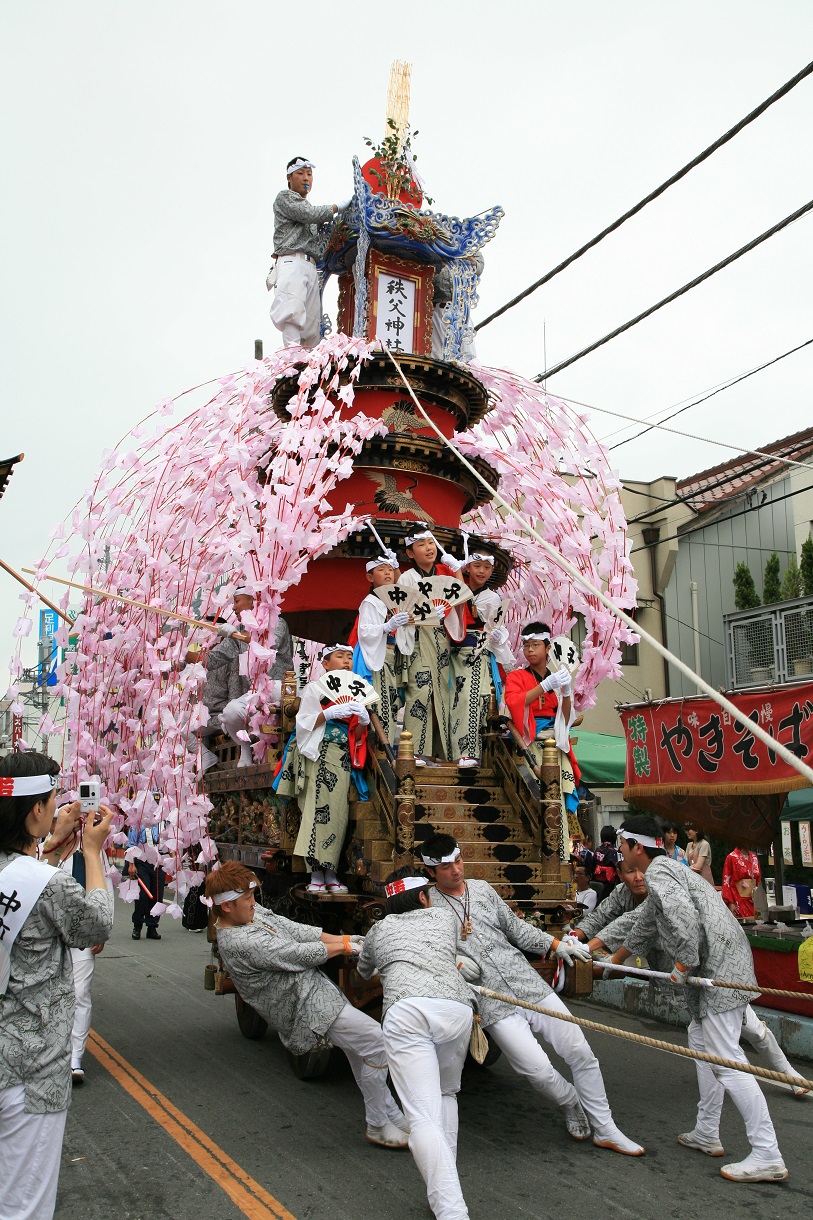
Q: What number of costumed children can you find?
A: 5